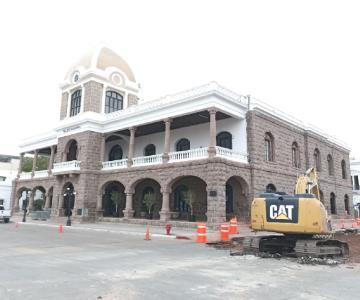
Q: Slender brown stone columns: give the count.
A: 6